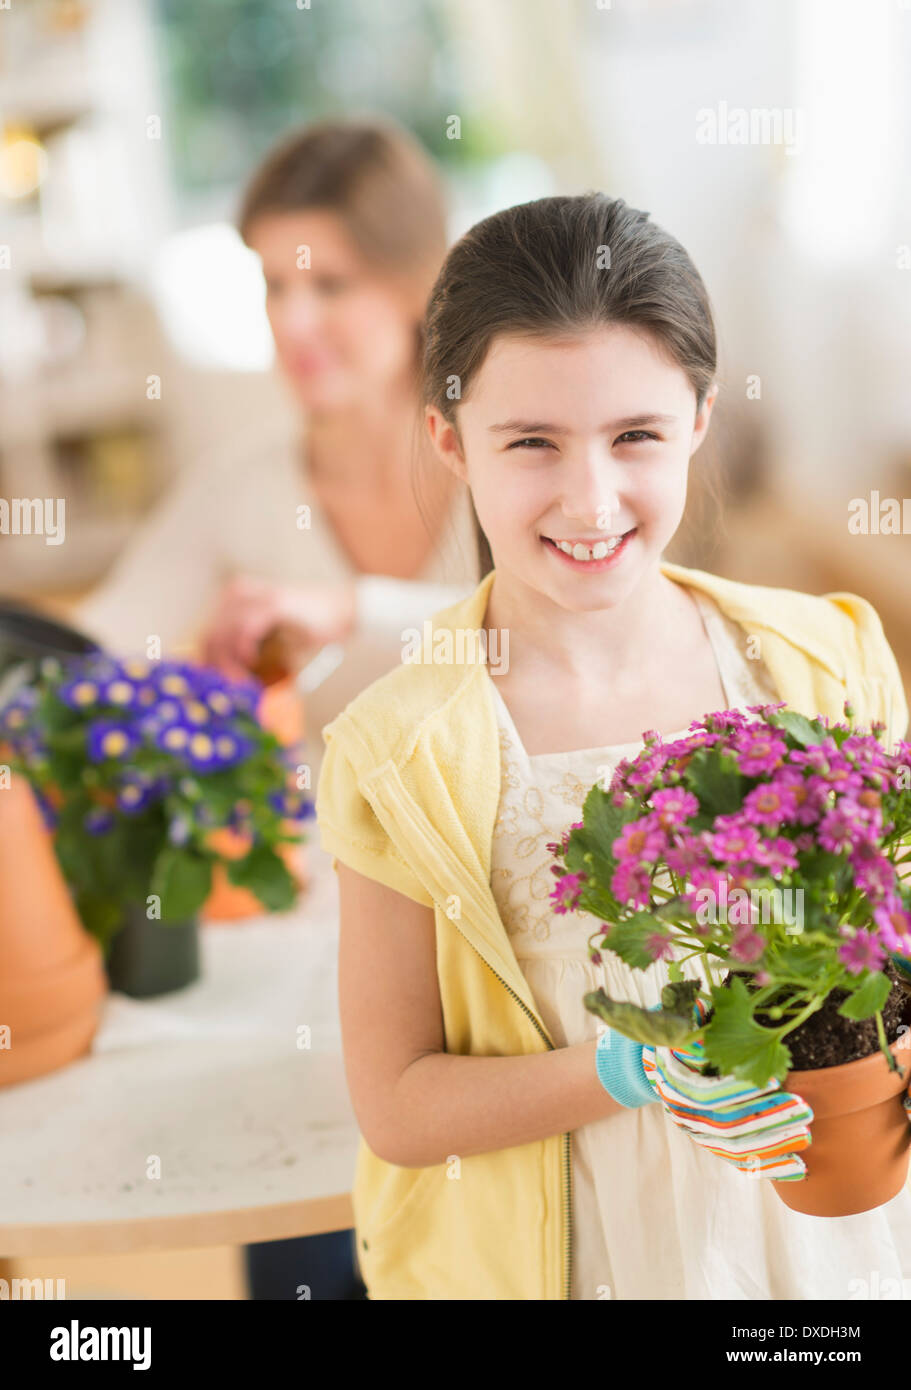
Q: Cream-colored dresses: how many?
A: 1